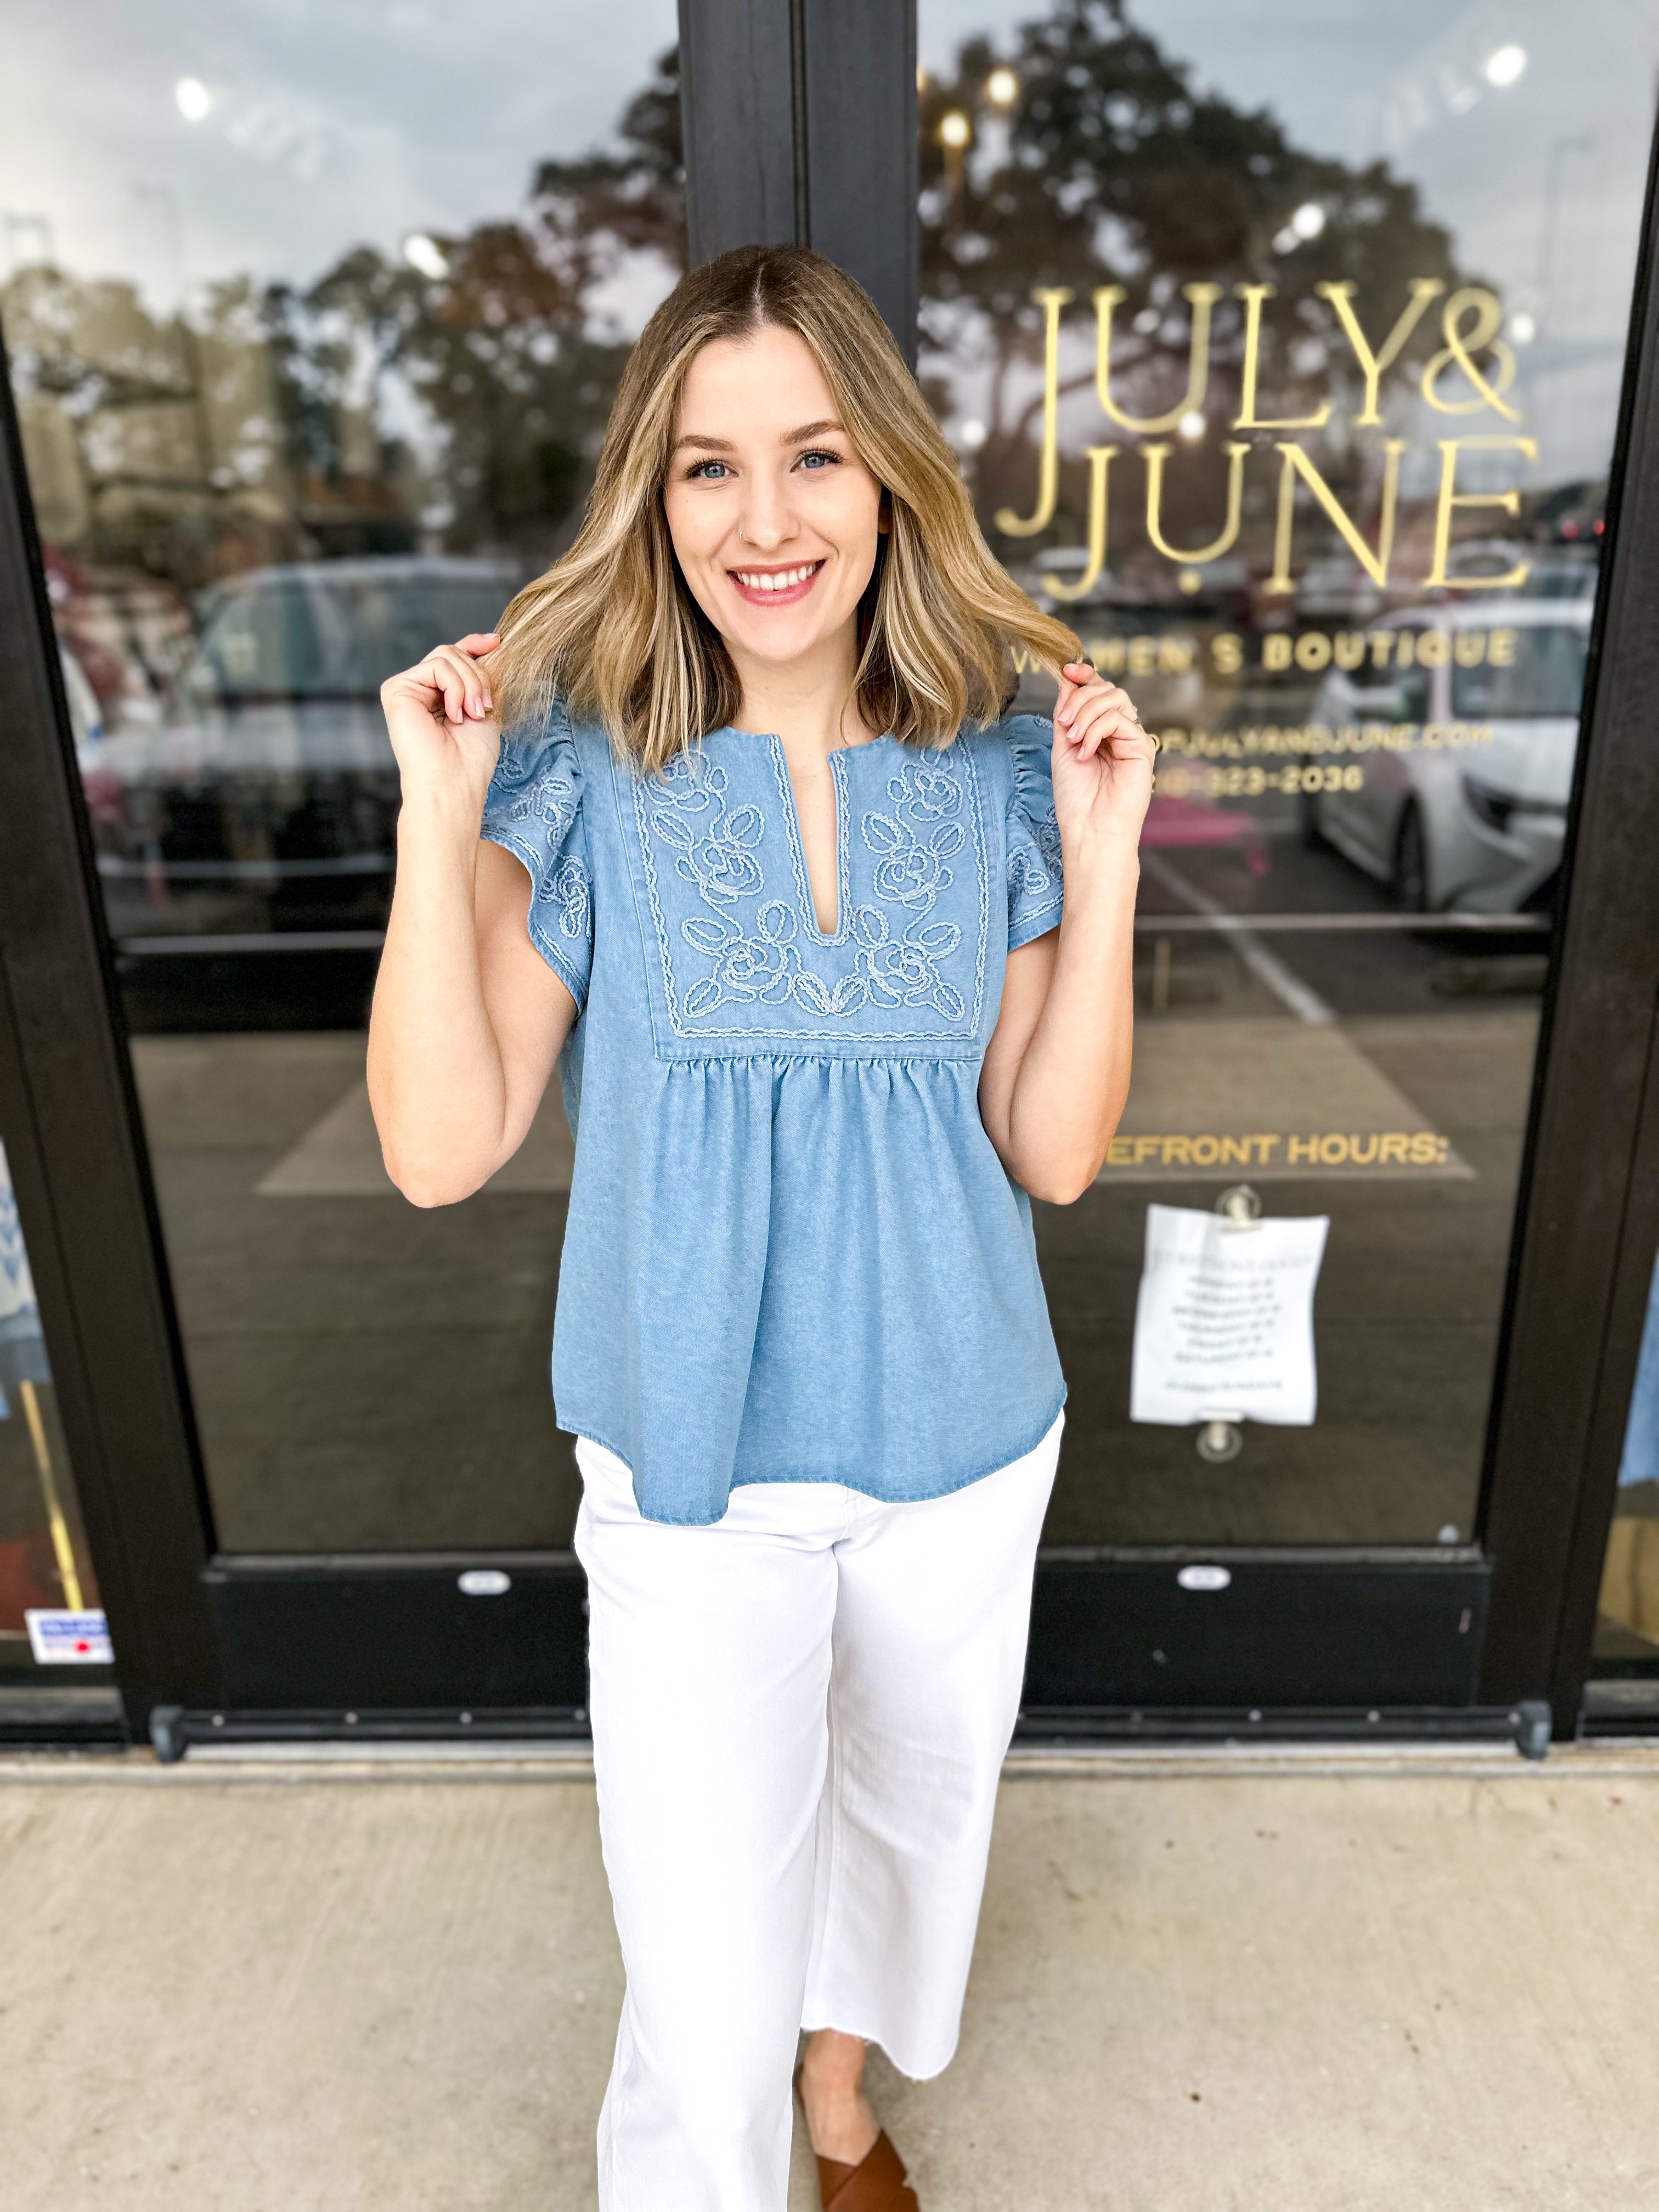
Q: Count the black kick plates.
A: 2